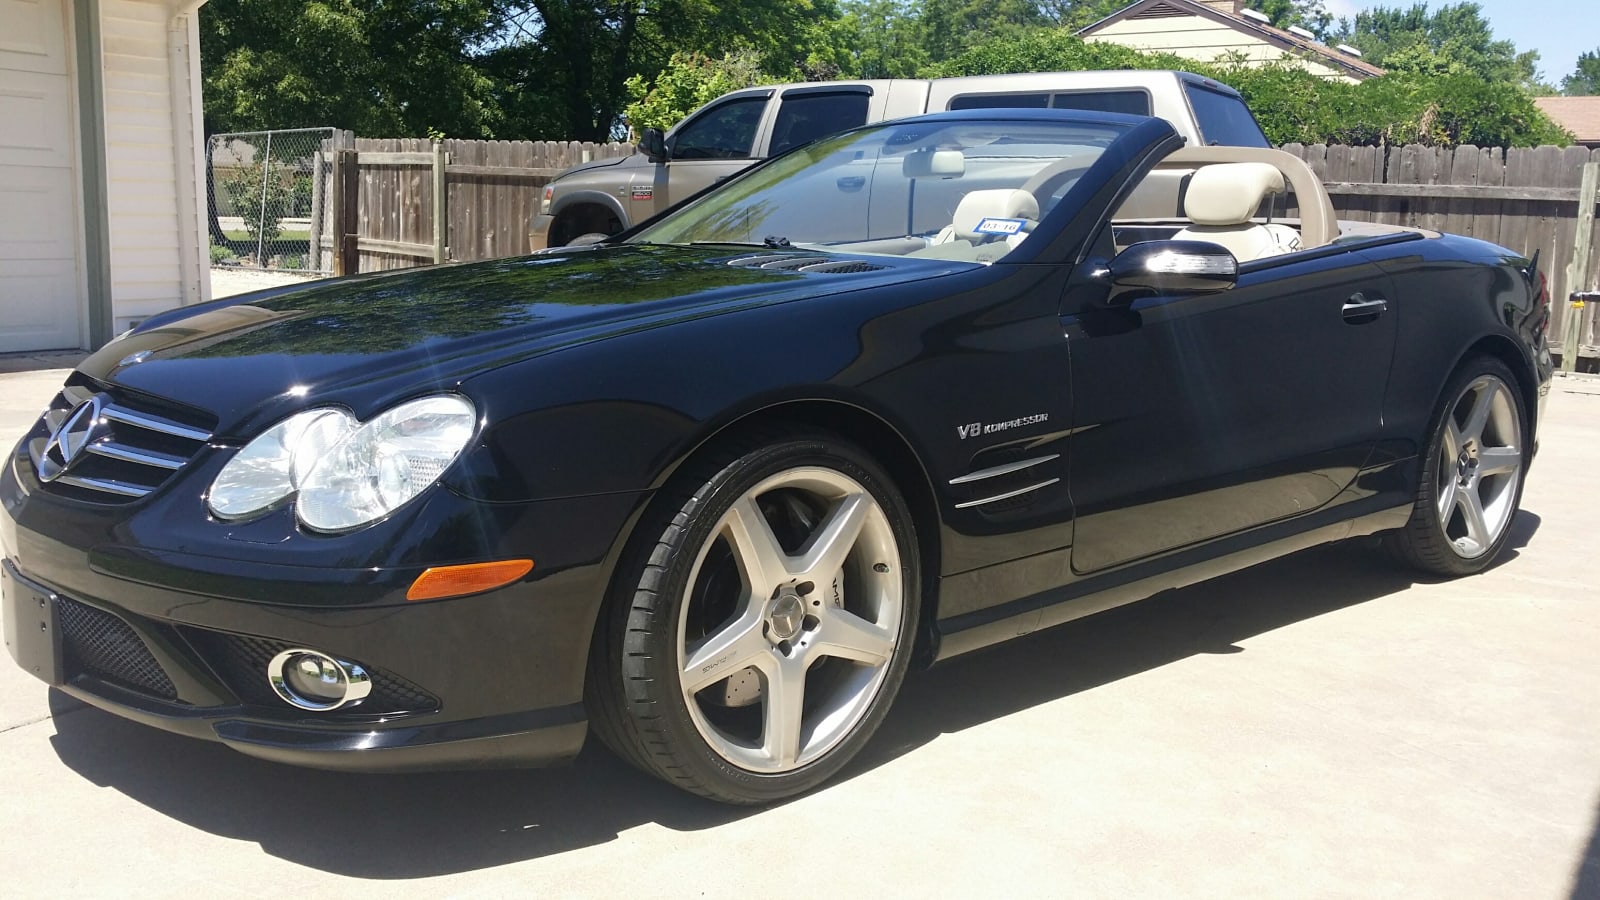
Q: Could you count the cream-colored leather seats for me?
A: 2